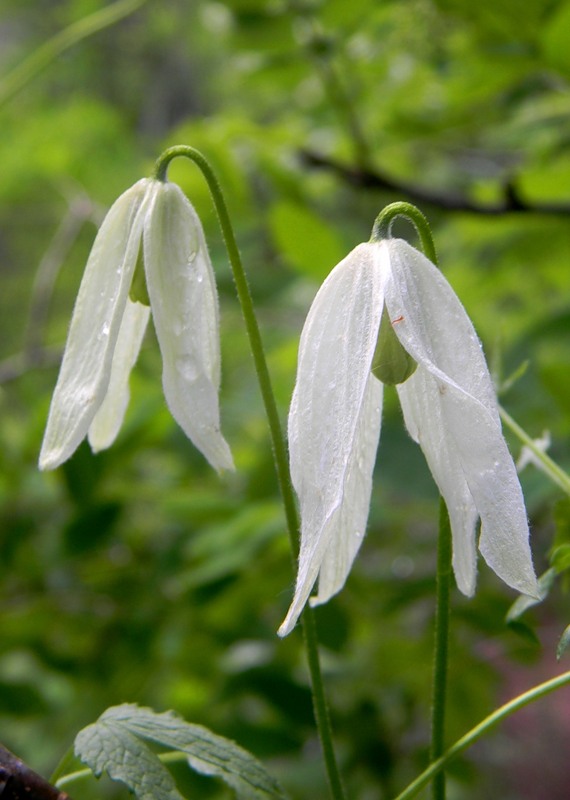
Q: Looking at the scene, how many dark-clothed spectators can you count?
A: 0